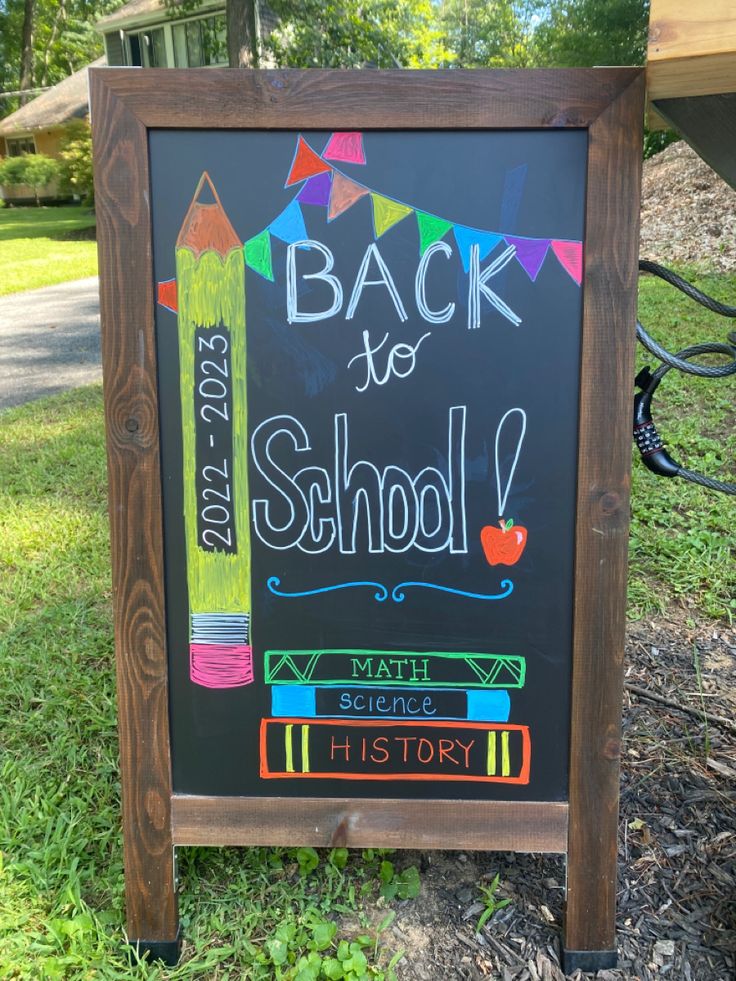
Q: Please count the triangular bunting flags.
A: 12